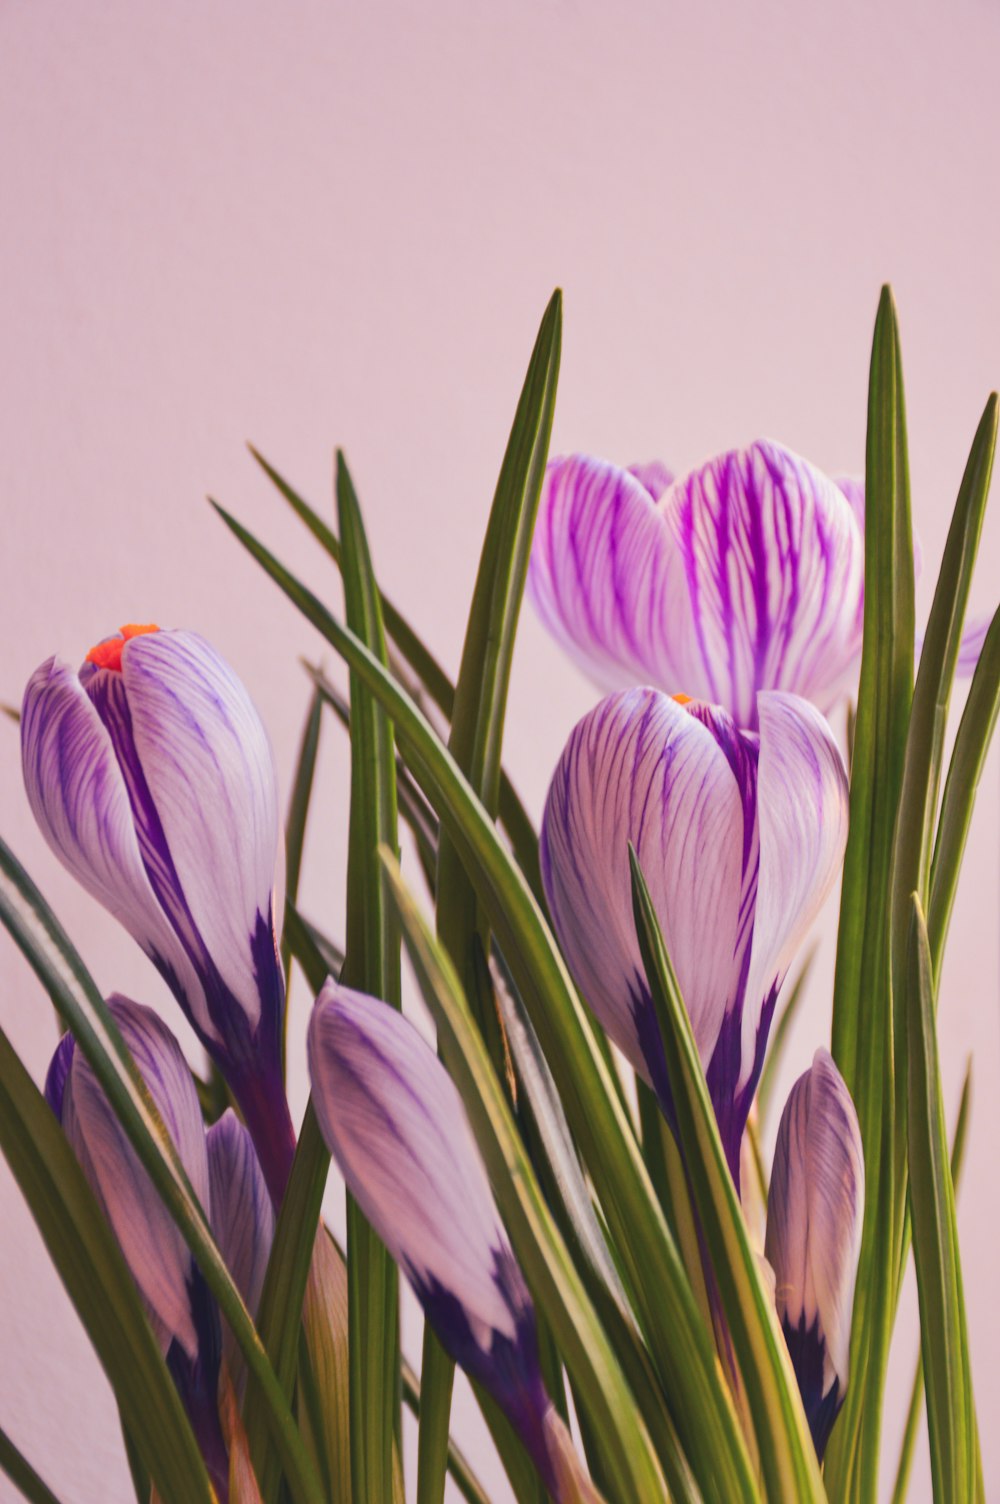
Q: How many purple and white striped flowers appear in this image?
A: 7